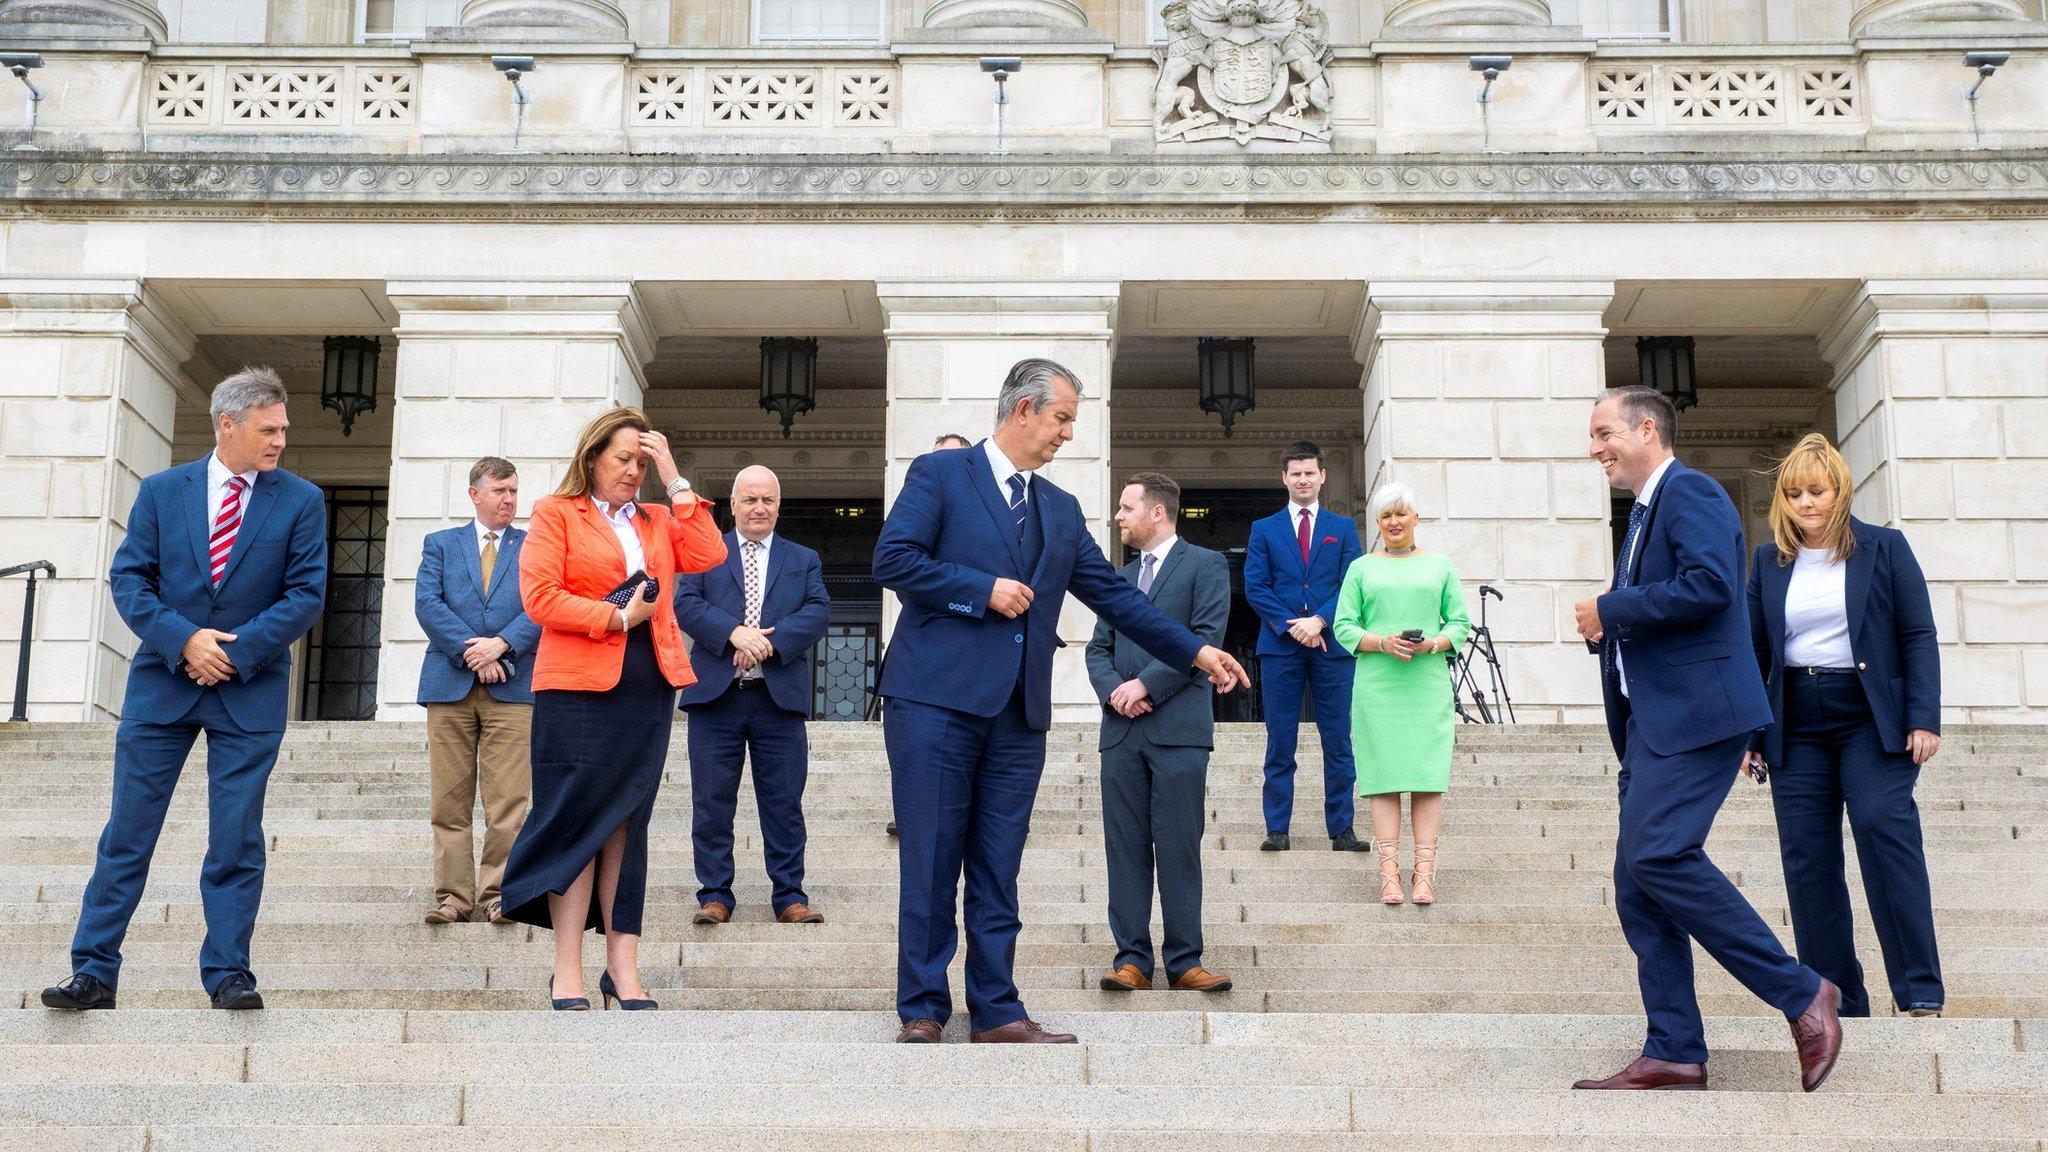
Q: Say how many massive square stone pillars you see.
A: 5